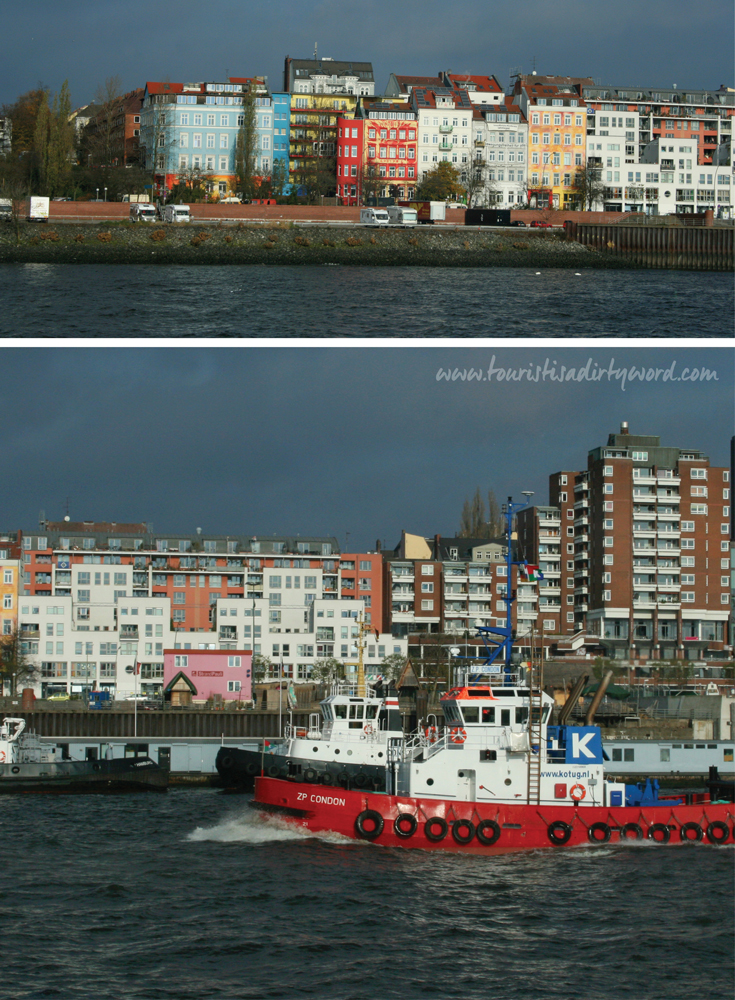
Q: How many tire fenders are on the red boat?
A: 11